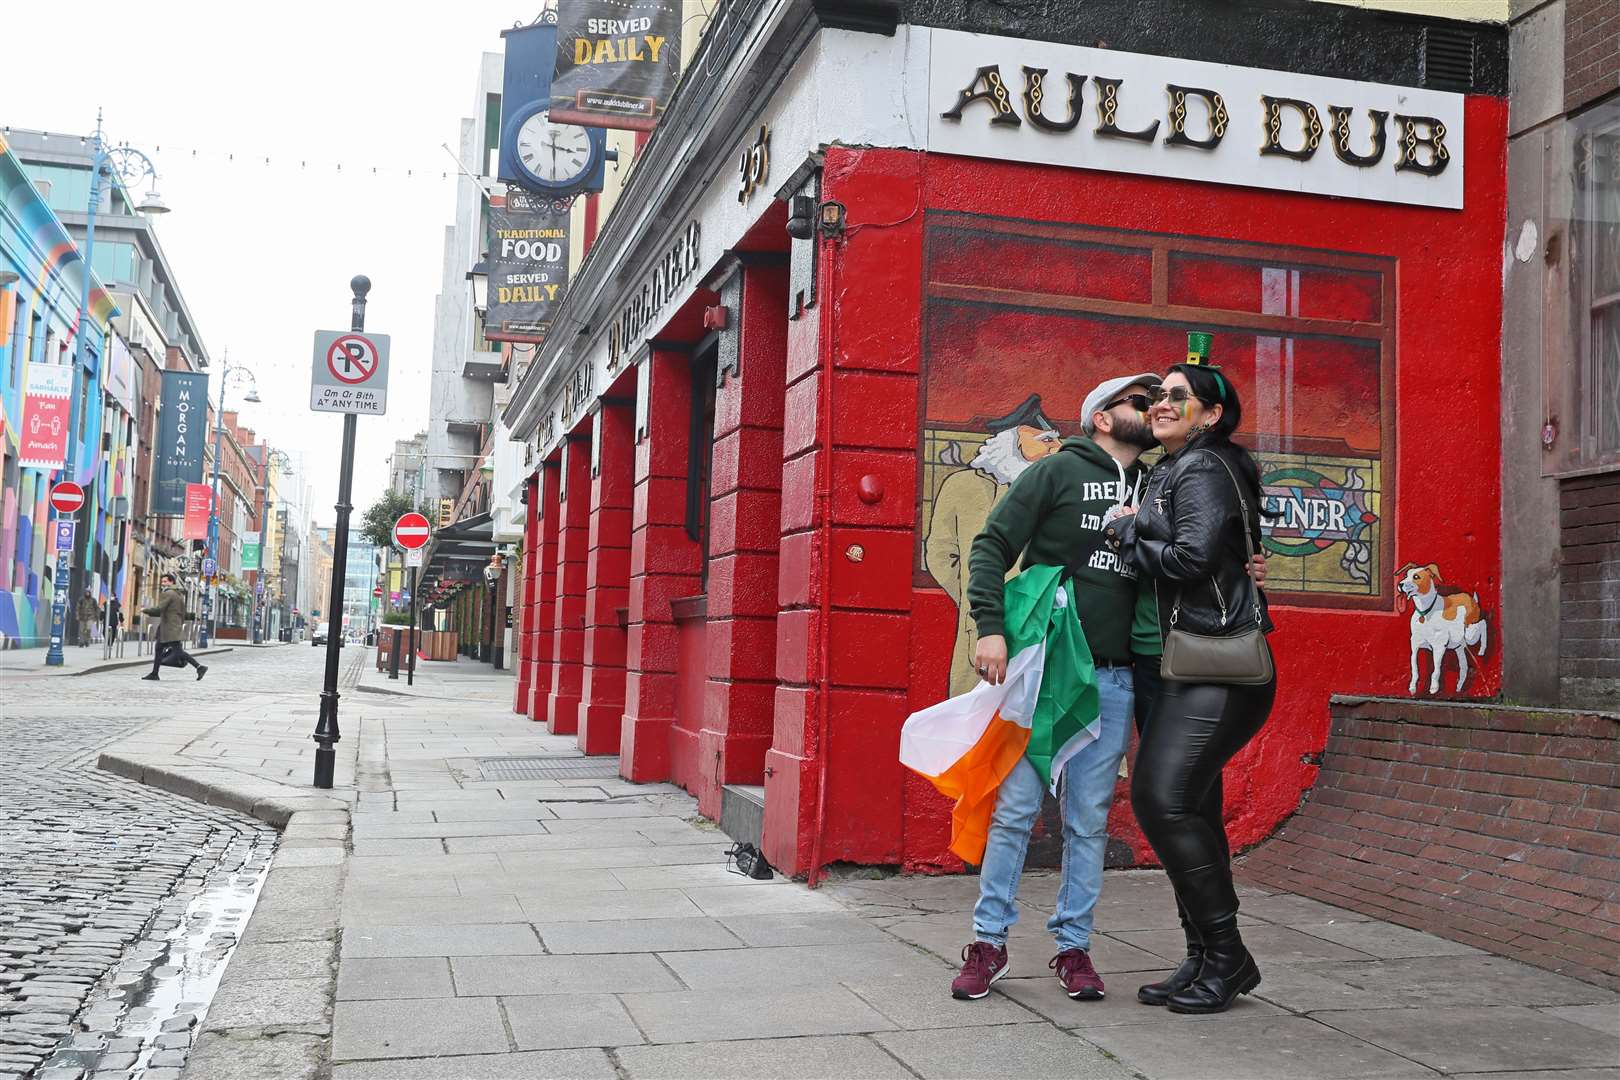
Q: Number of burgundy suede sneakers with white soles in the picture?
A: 2